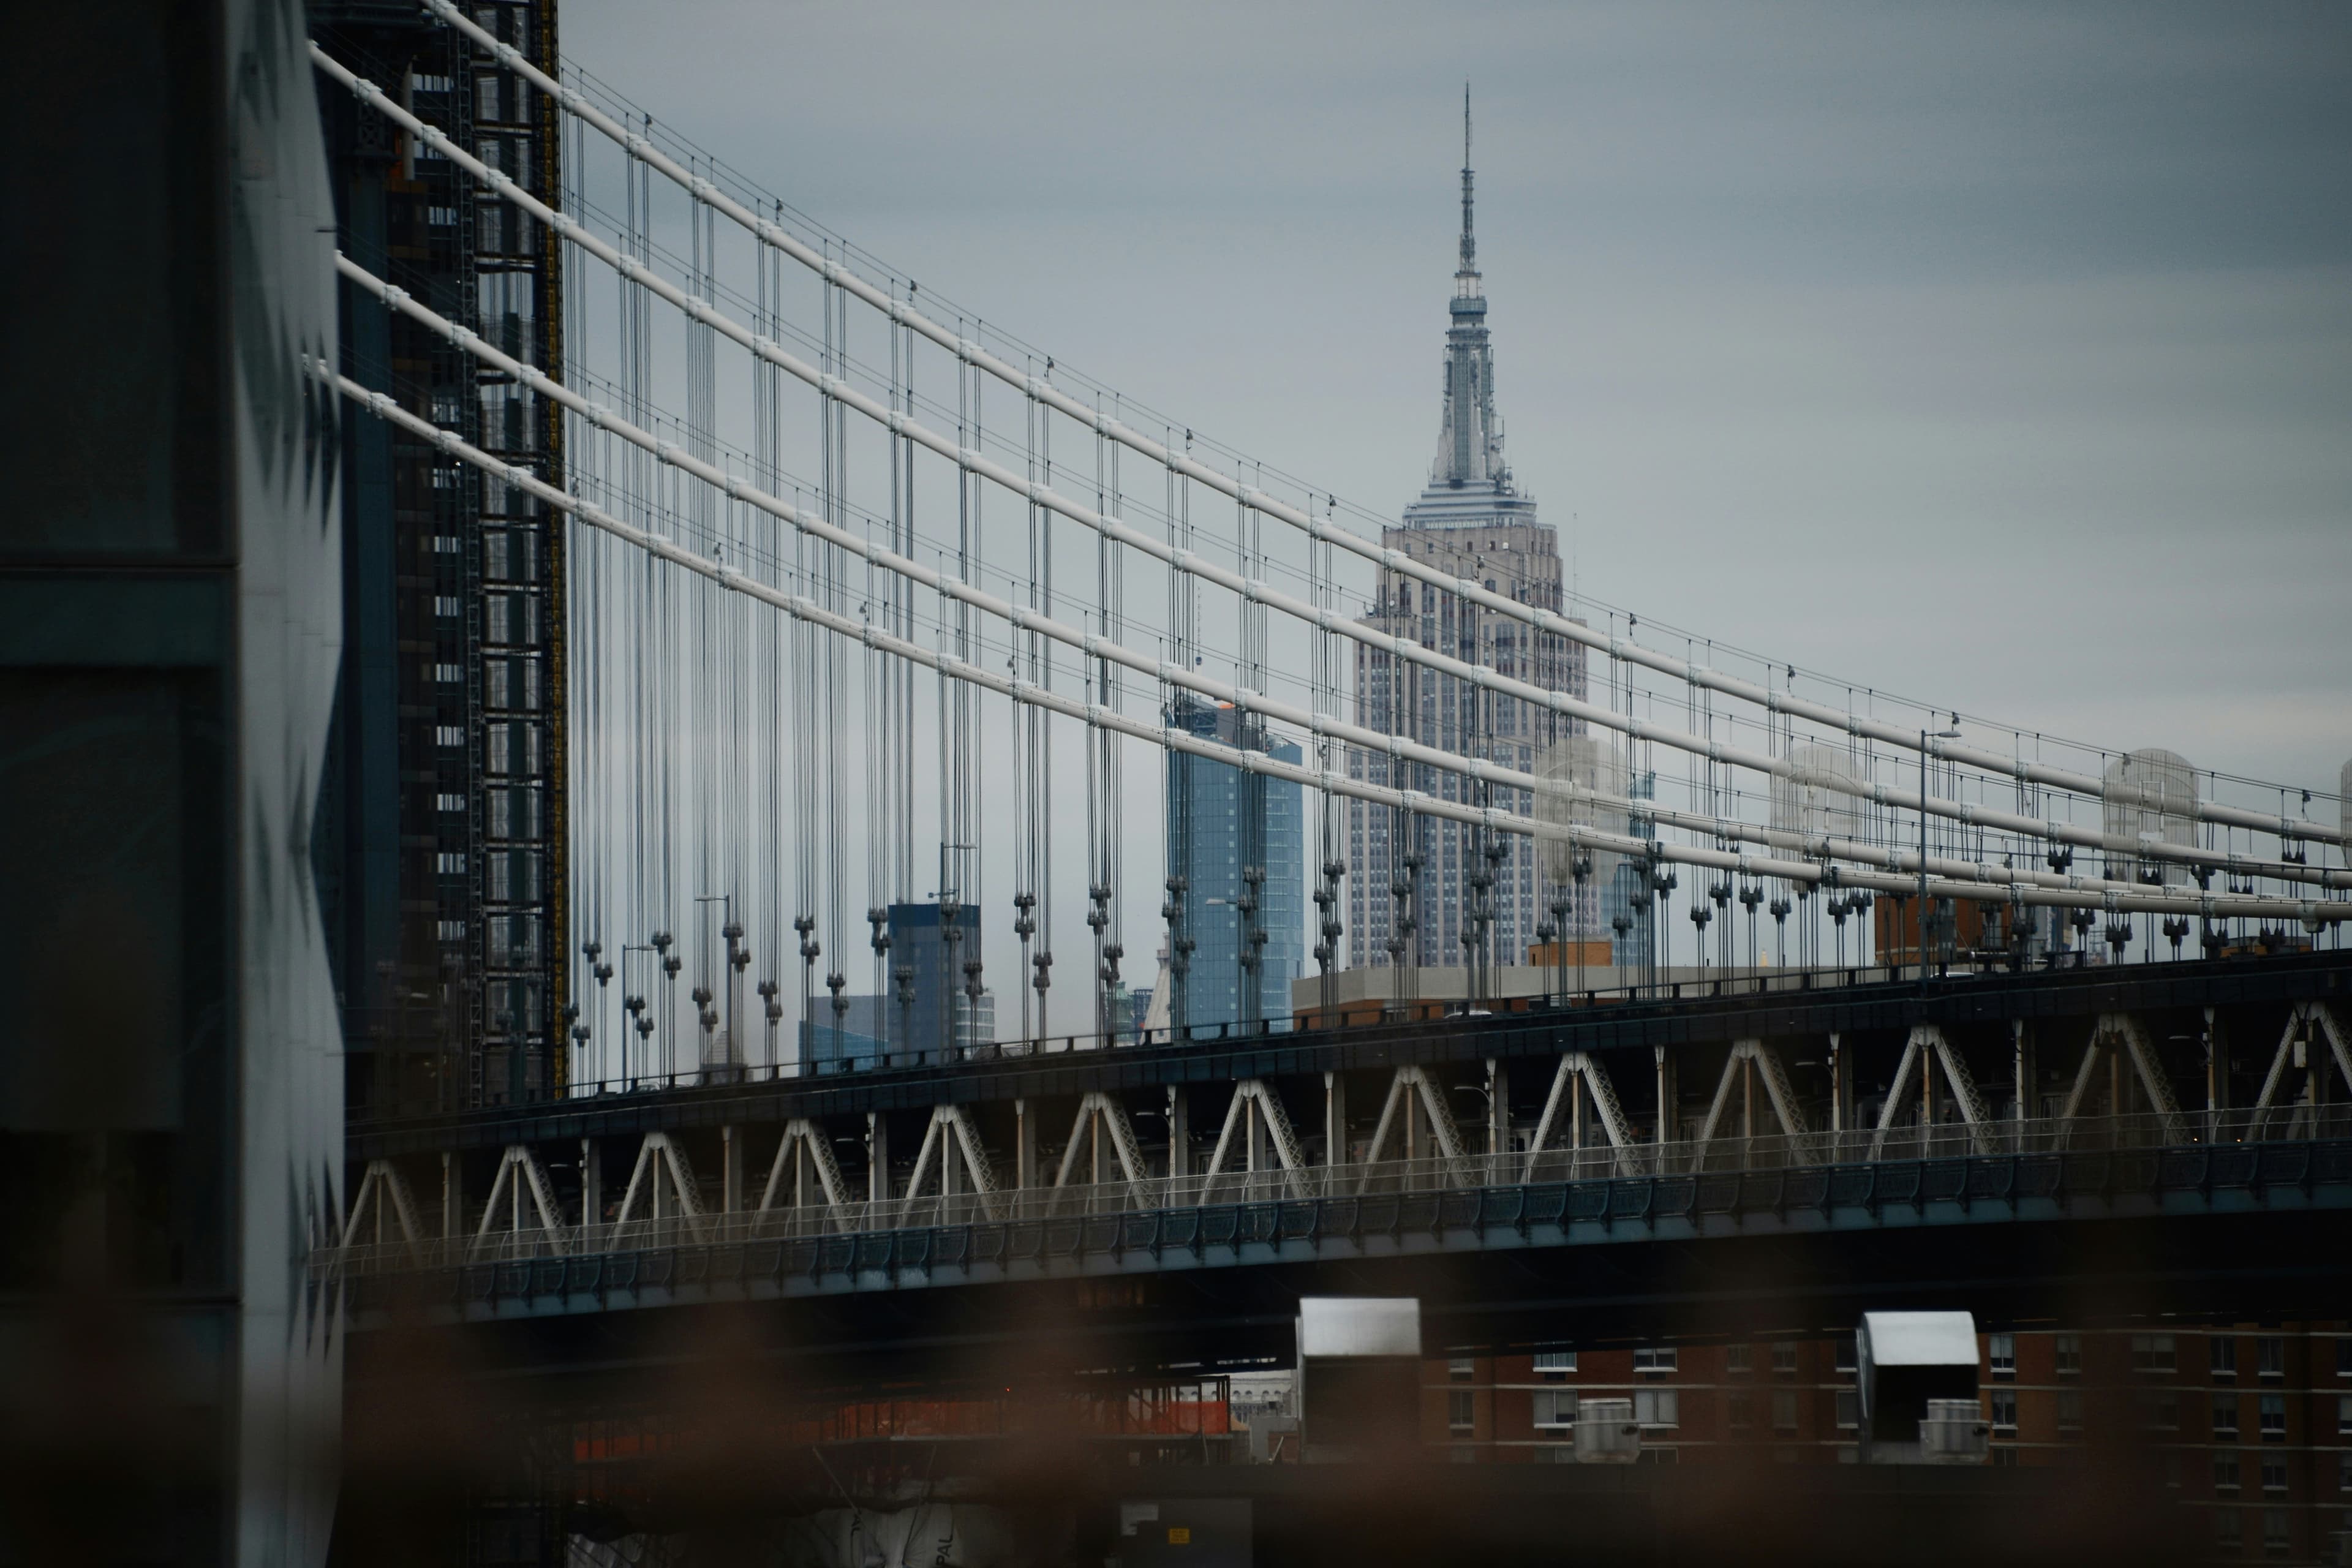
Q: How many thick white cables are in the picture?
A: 4